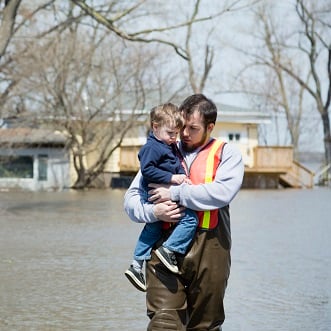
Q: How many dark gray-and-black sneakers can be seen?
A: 2